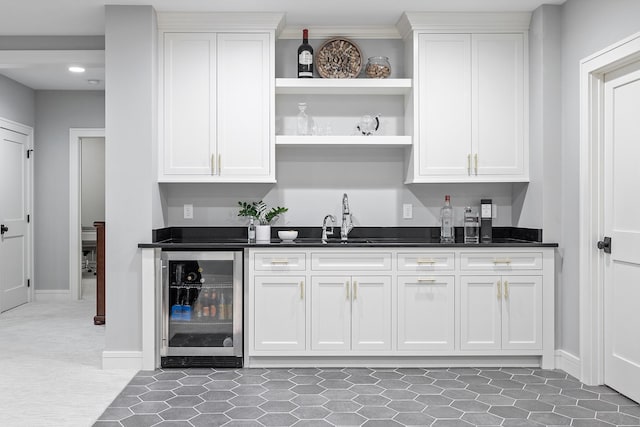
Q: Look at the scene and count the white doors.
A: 2